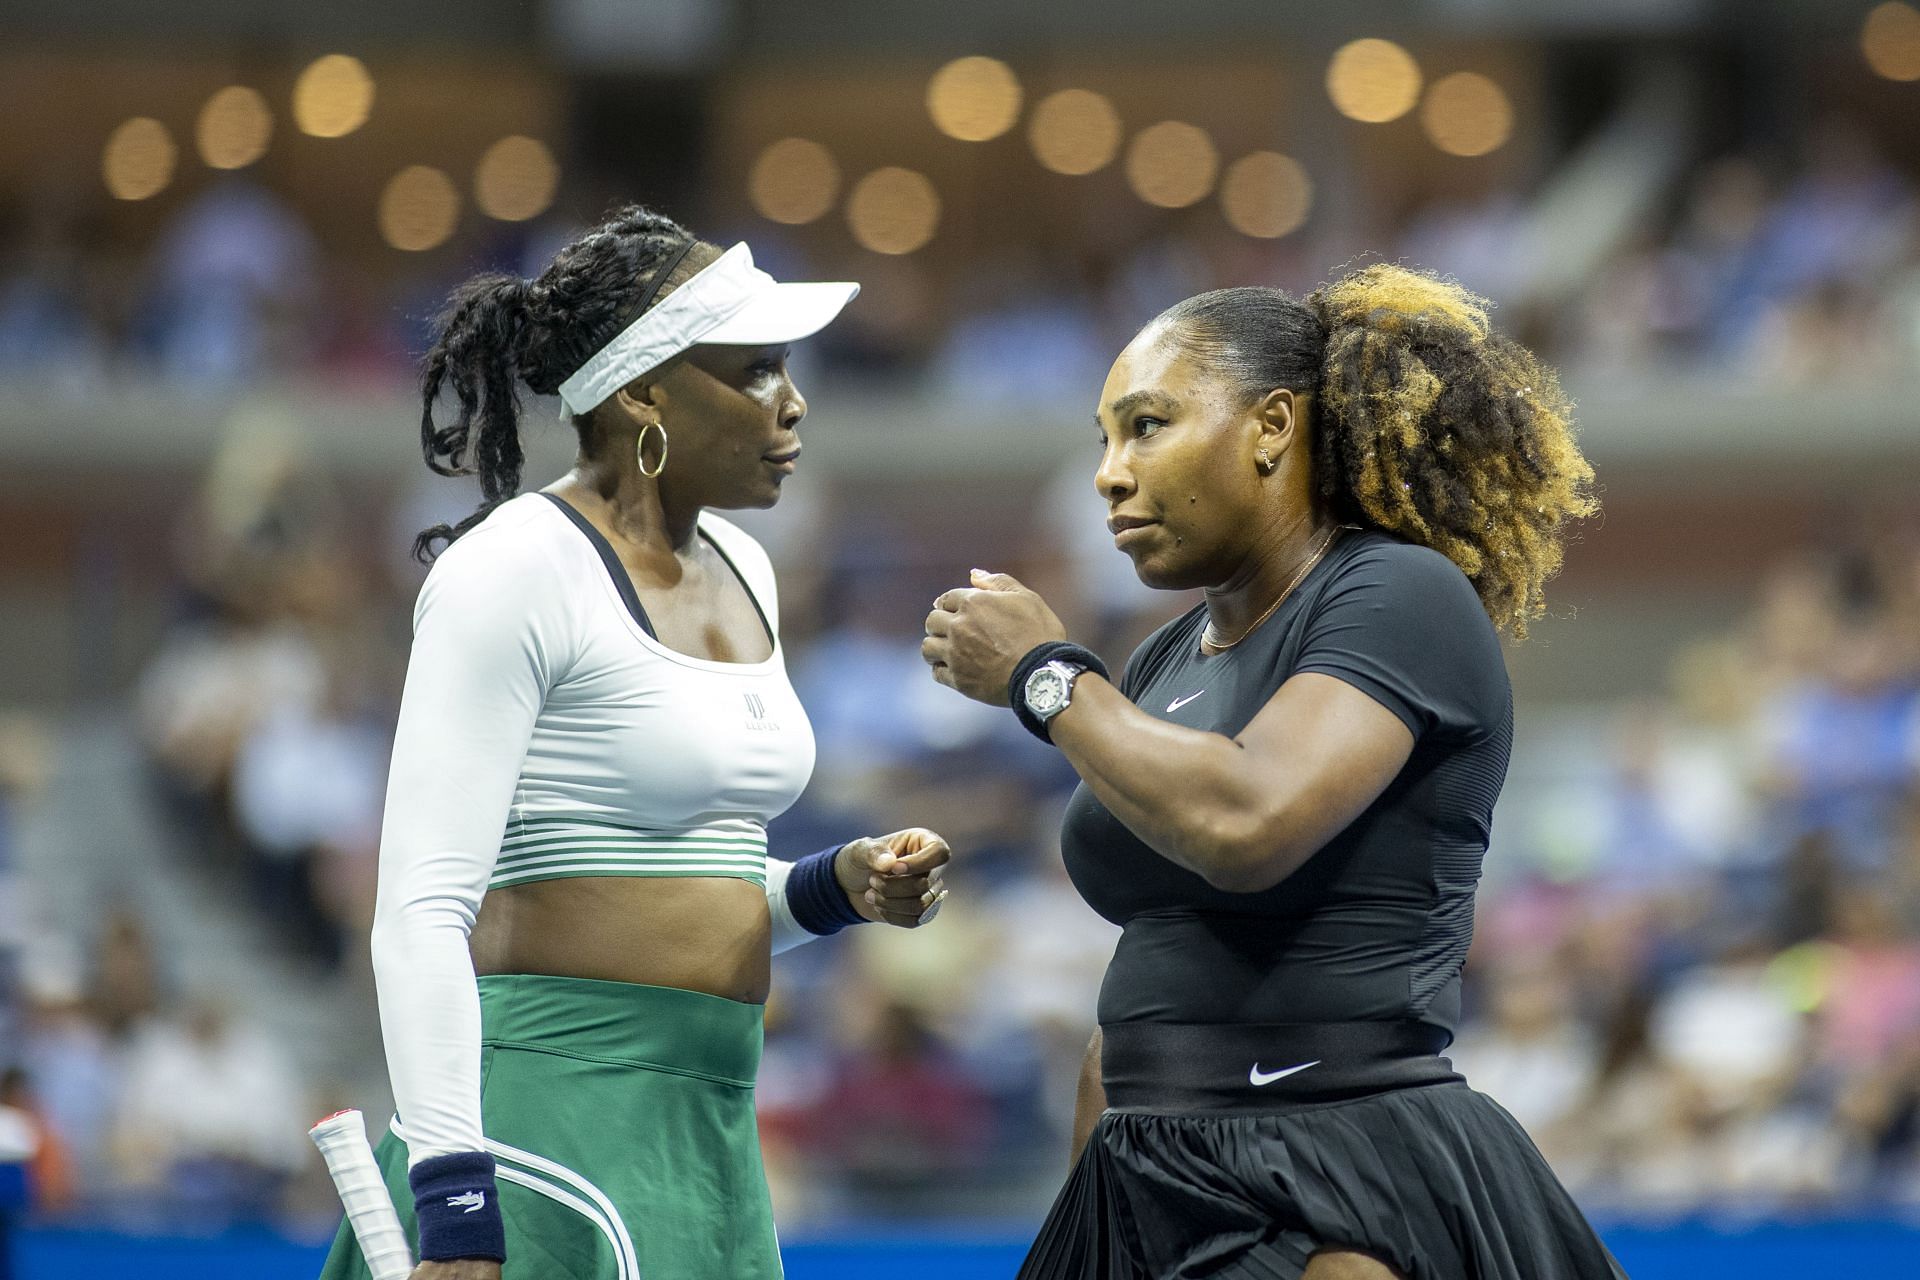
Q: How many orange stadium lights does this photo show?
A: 14